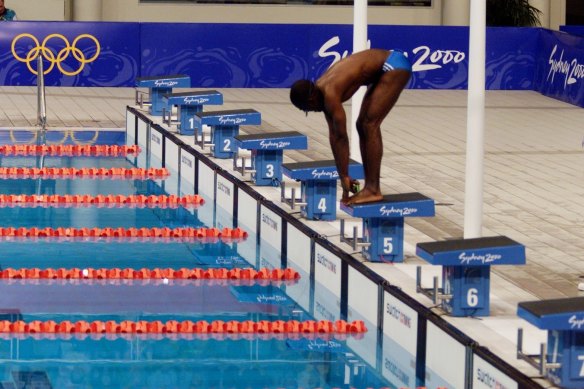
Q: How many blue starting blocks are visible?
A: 8